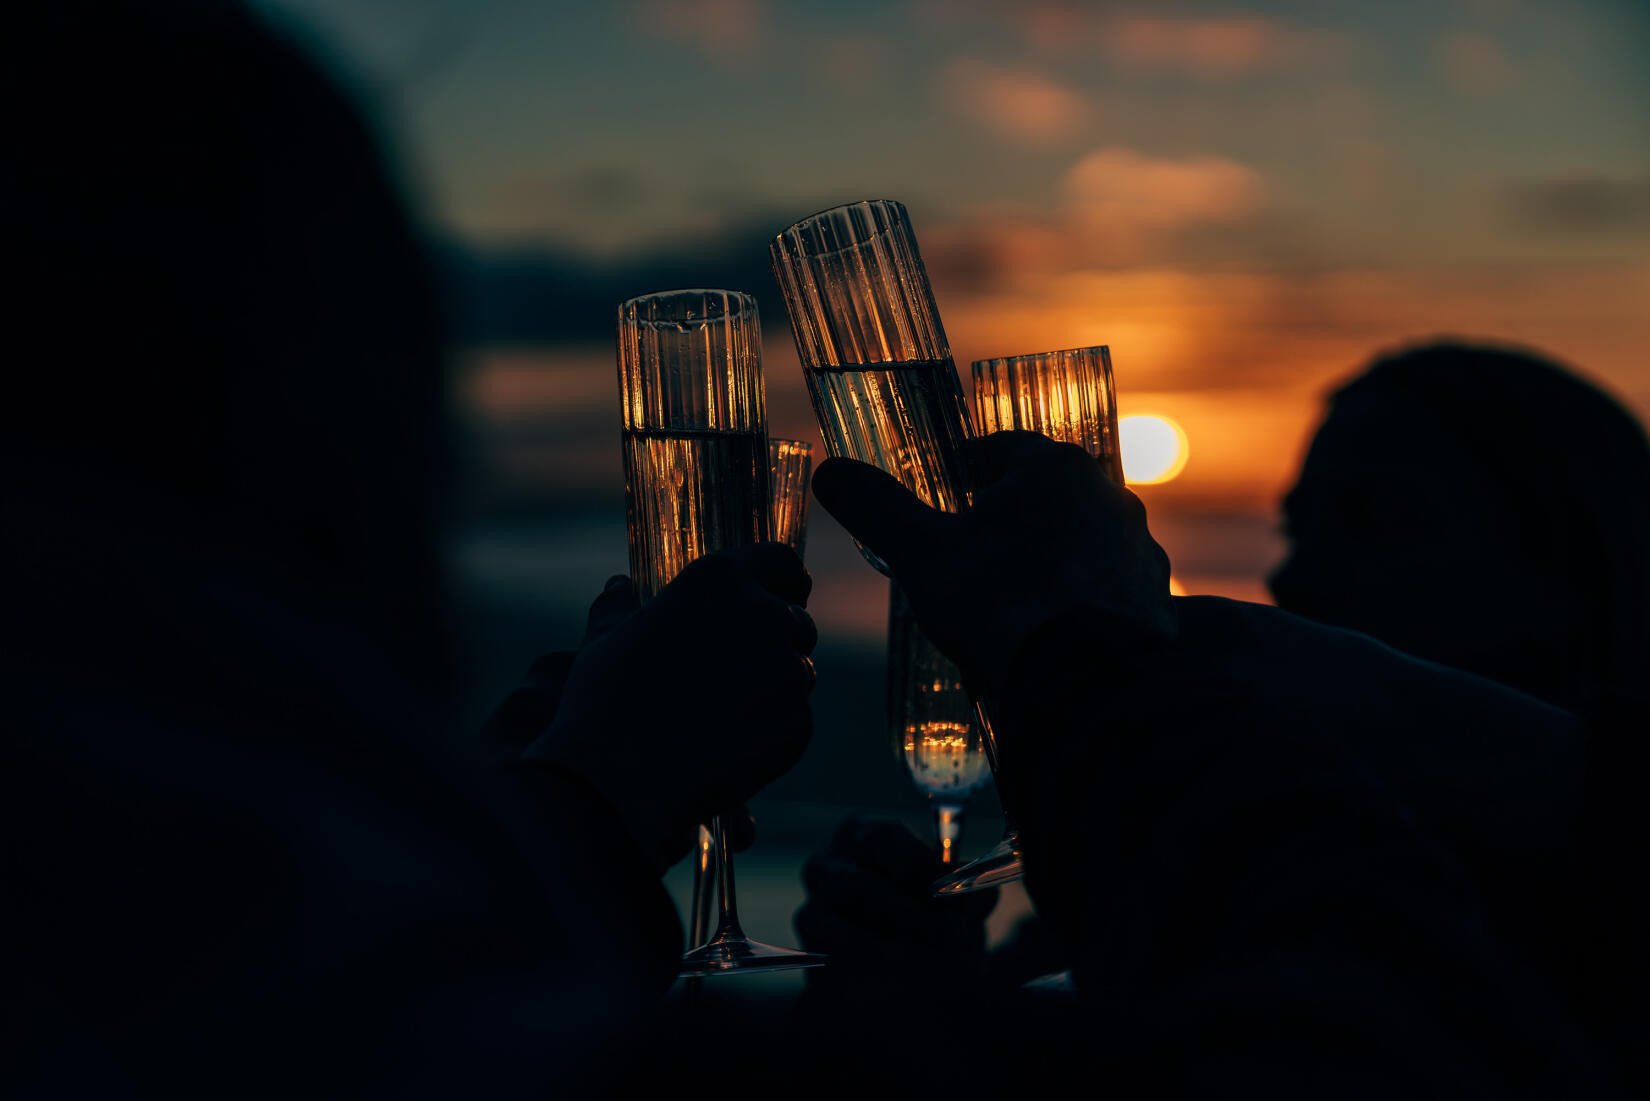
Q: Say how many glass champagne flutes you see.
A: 5